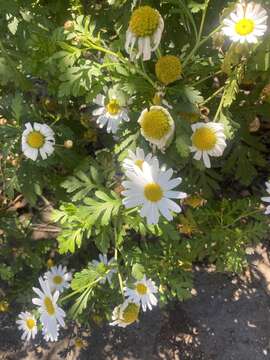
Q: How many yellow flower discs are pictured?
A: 14